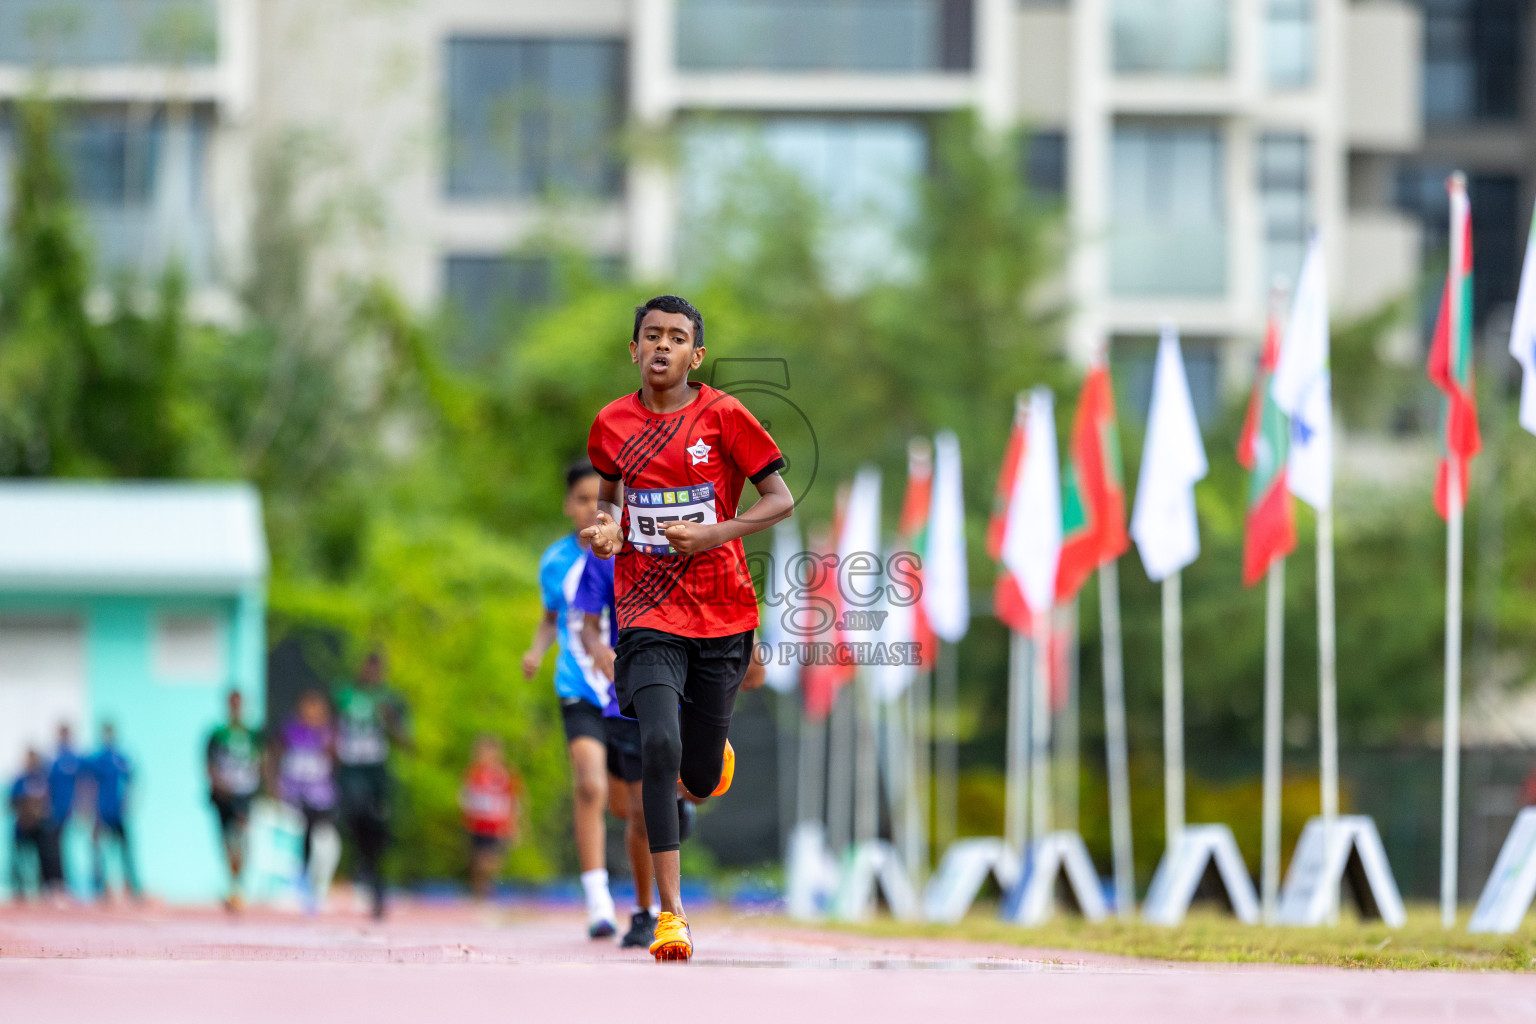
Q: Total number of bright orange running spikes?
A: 2